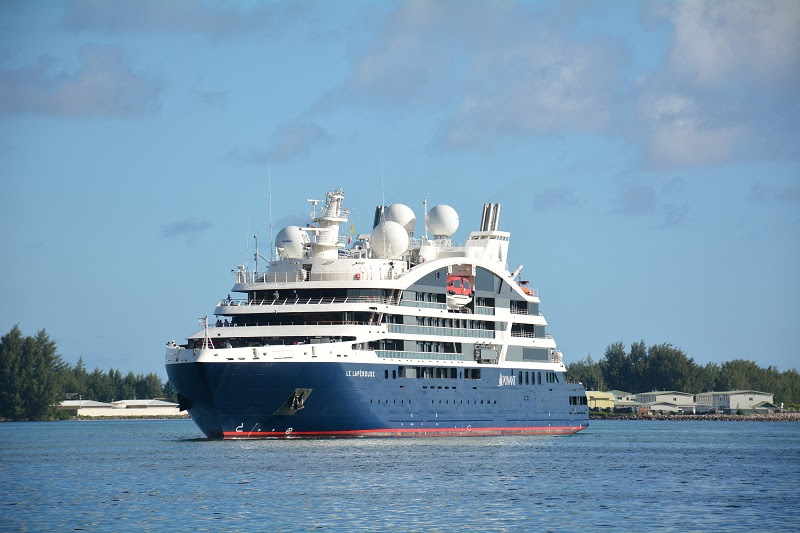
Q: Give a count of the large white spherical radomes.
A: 4